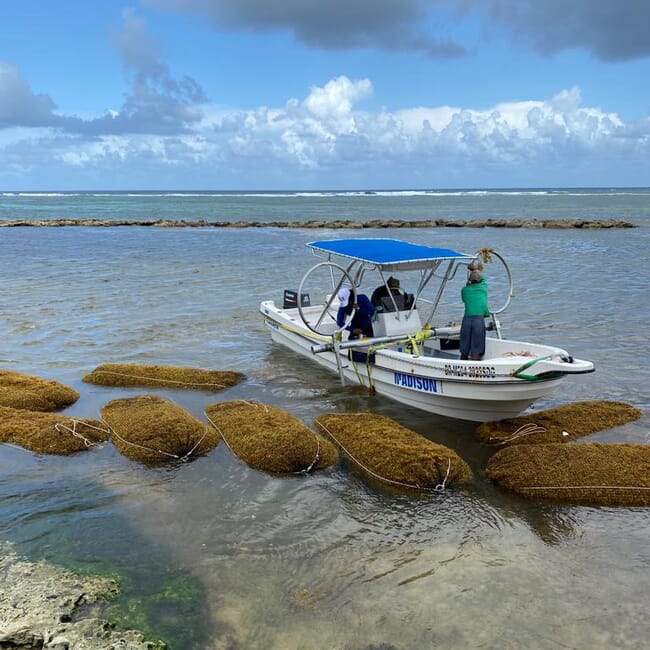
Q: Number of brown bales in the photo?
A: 8